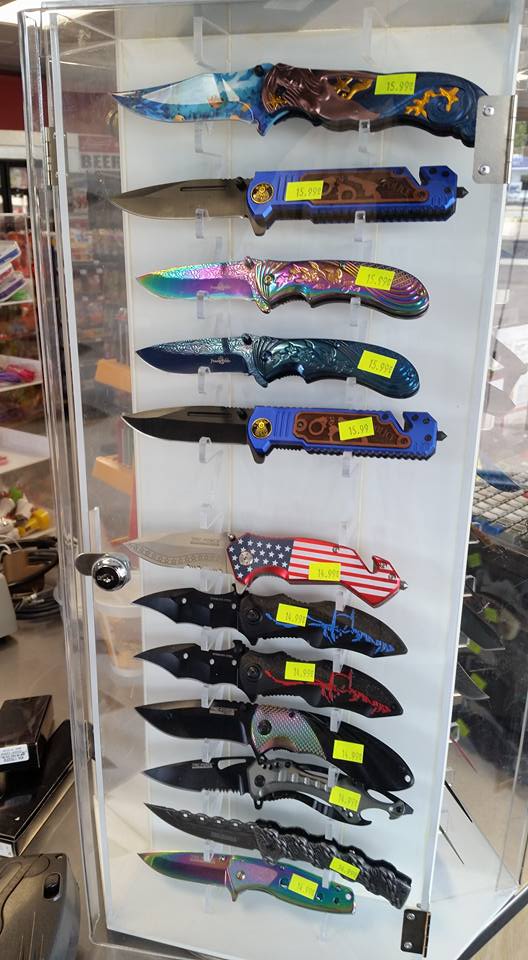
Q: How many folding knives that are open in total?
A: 12